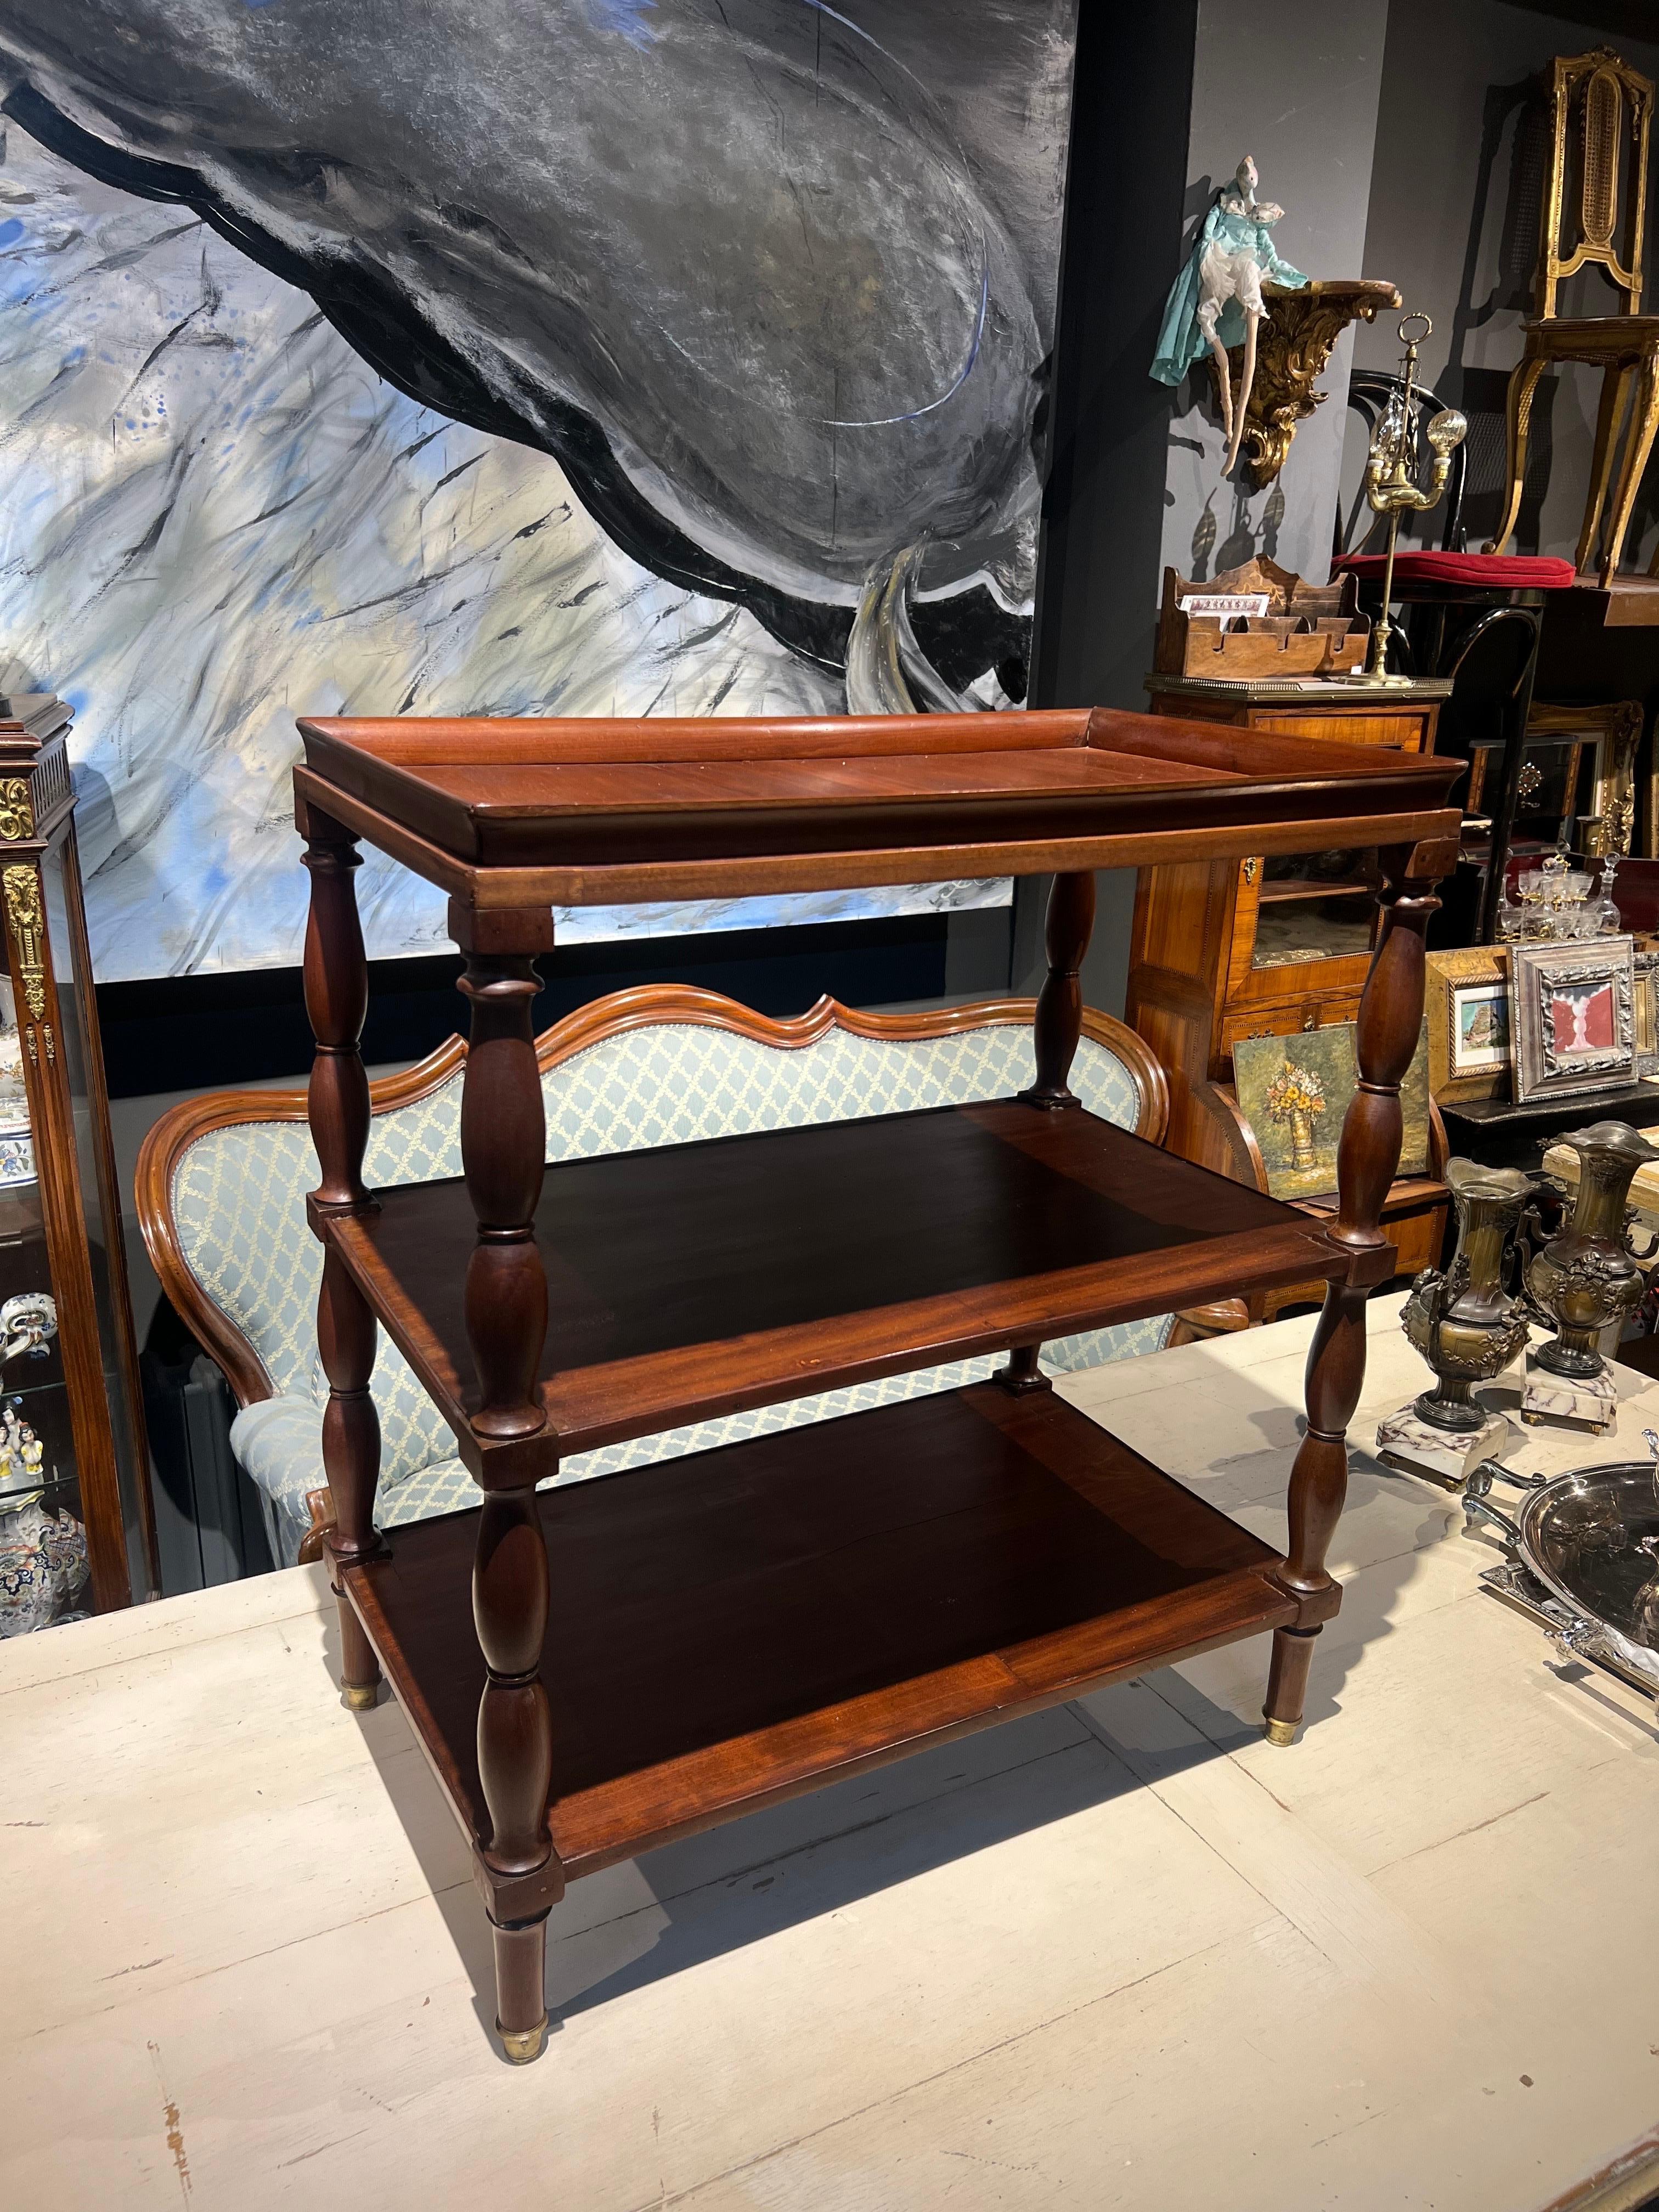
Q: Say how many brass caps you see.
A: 3